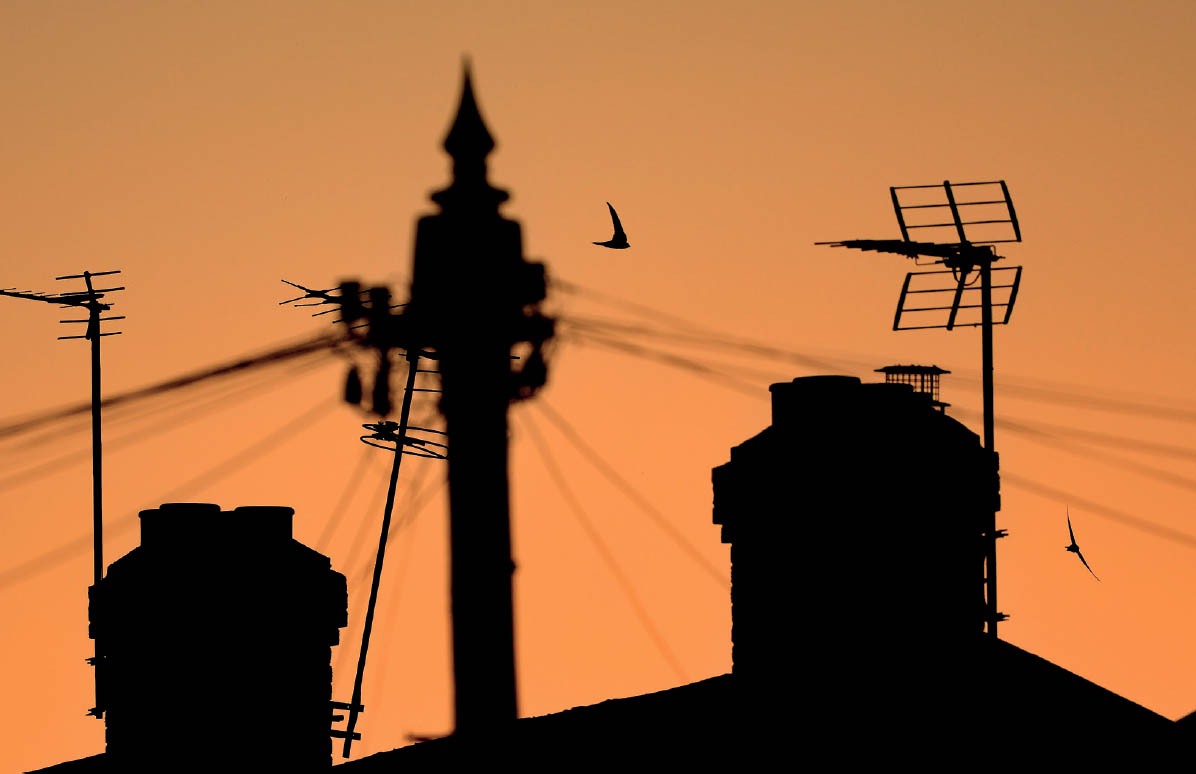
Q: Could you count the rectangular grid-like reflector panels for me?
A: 2